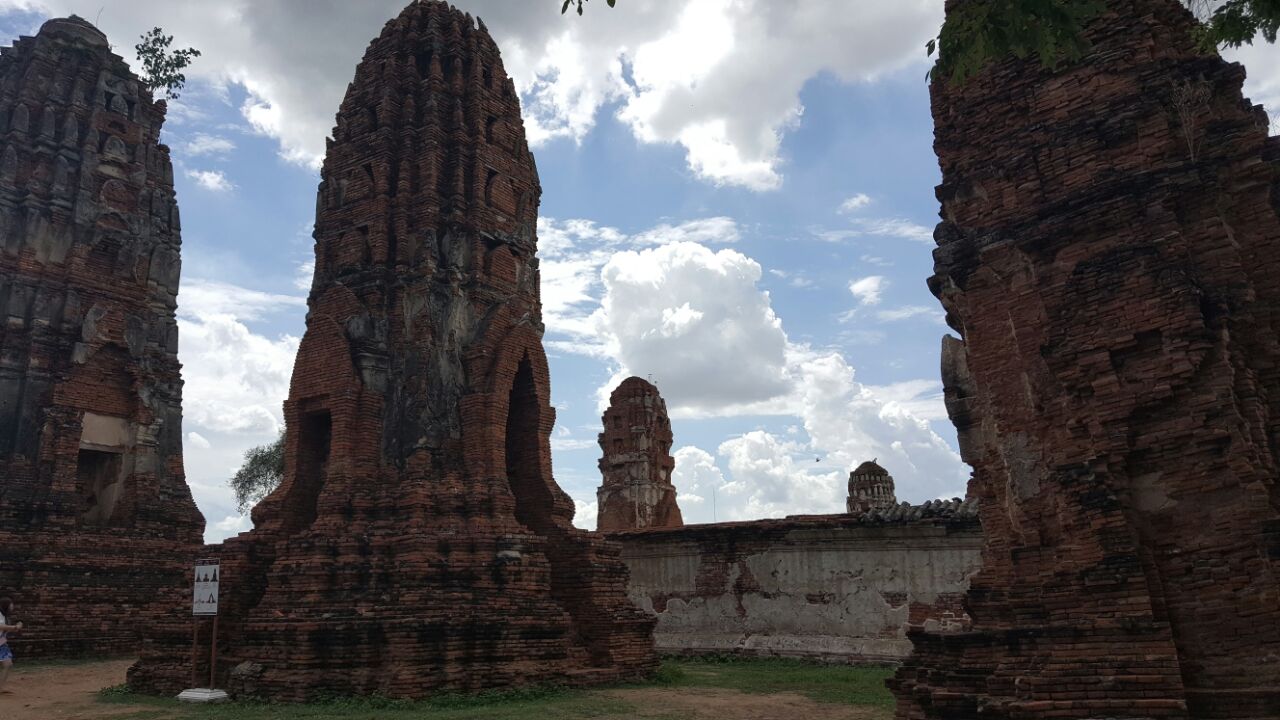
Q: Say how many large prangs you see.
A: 3